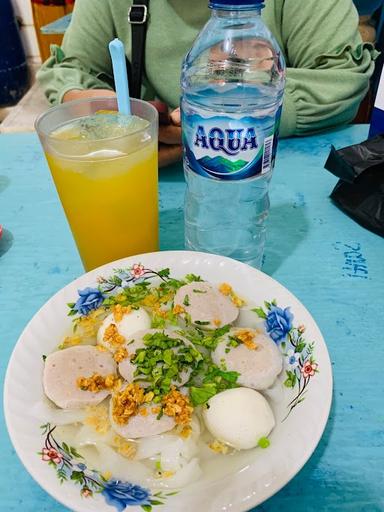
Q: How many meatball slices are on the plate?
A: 5